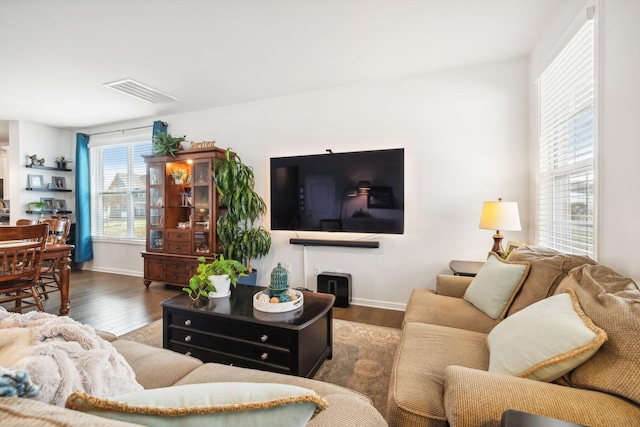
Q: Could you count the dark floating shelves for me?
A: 3